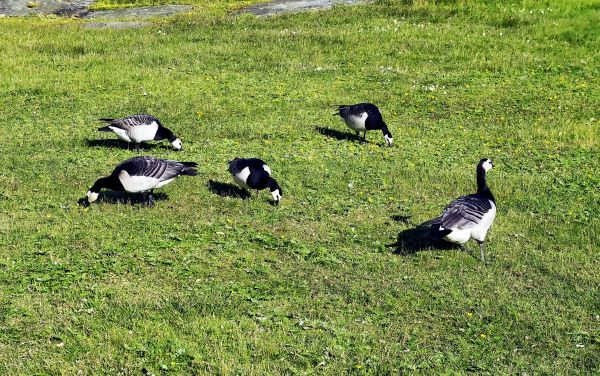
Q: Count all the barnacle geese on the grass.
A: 5